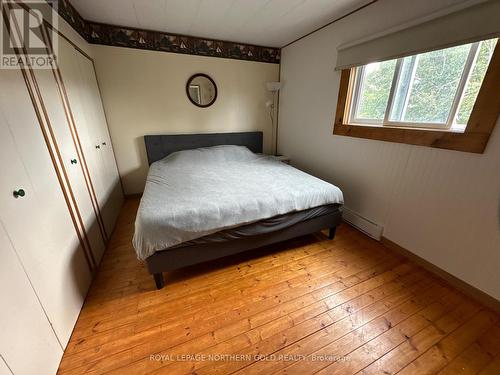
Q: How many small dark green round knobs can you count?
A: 4